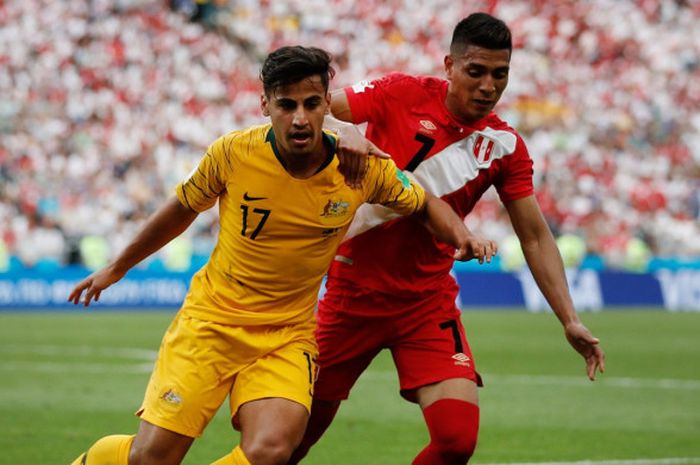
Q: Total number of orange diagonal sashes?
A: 0